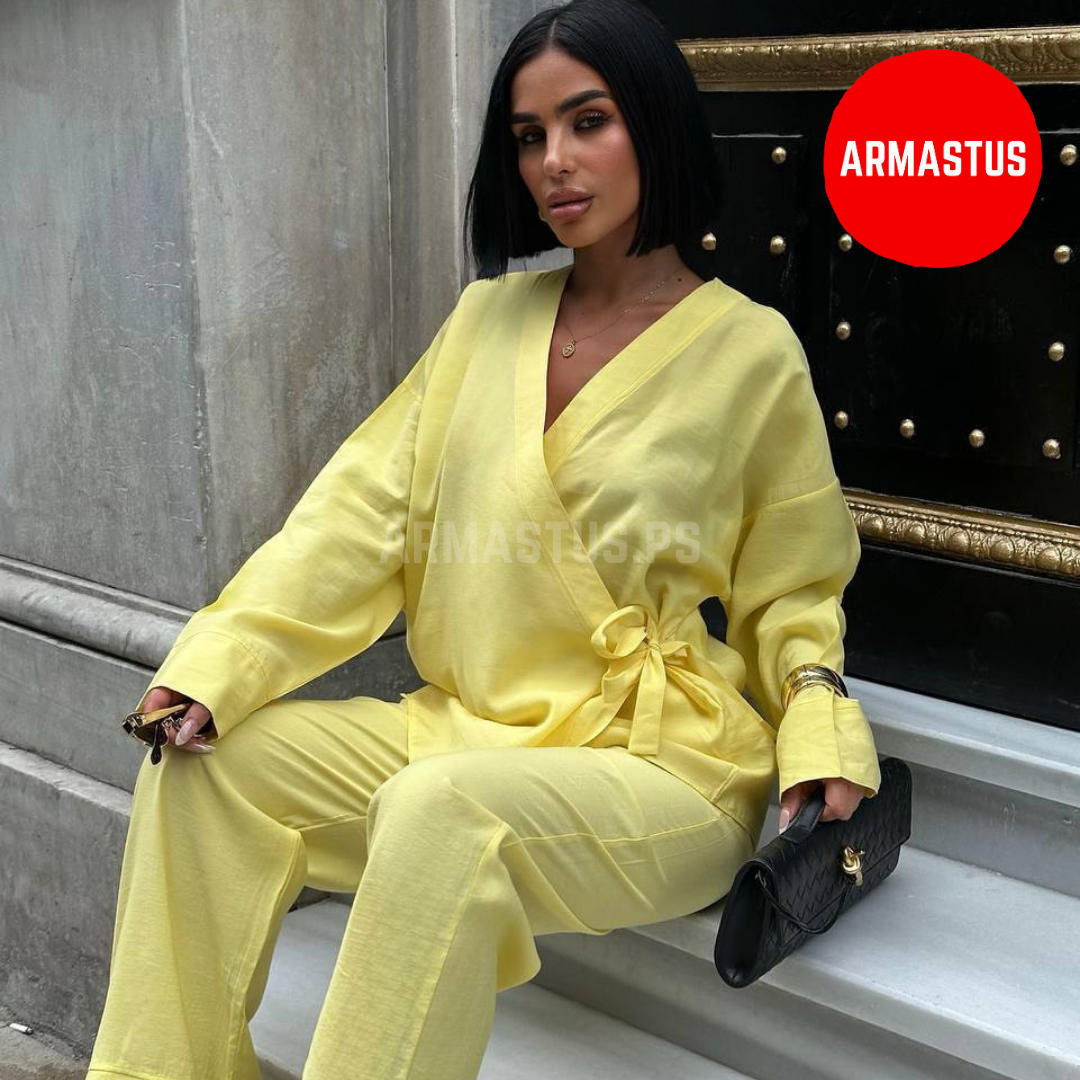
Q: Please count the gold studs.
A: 12